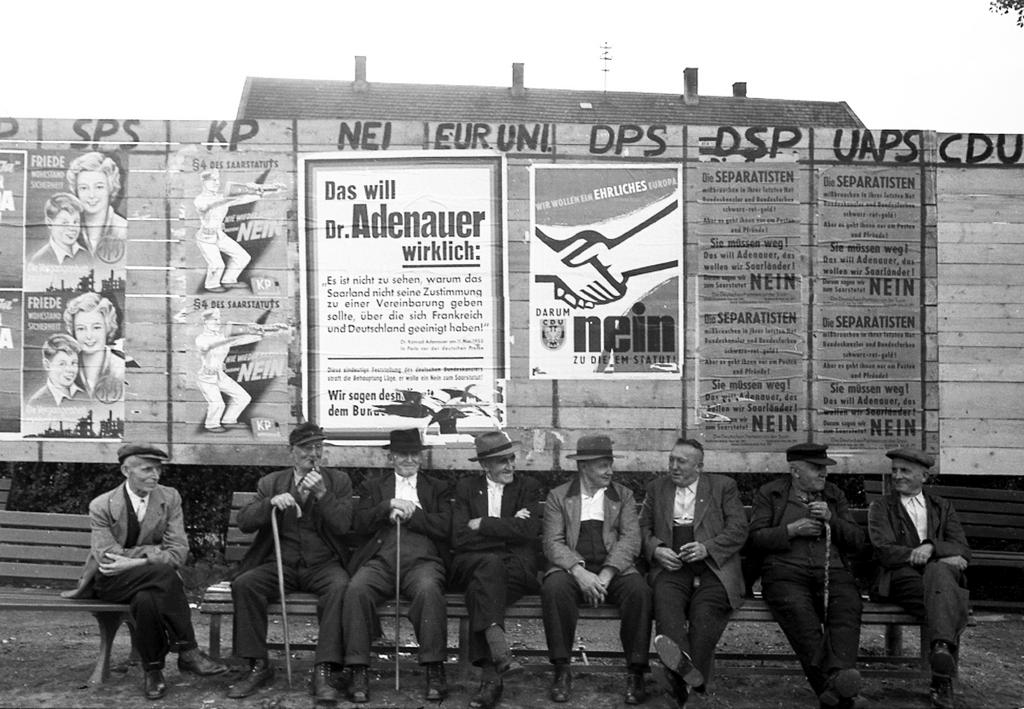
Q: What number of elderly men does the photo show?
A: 8